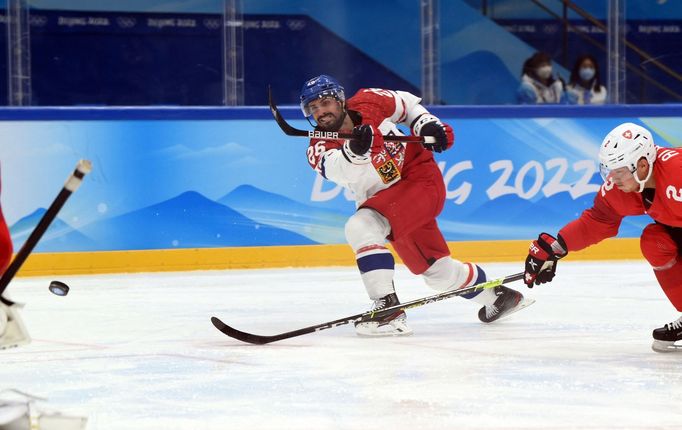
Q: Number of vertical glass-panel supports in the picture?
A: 4